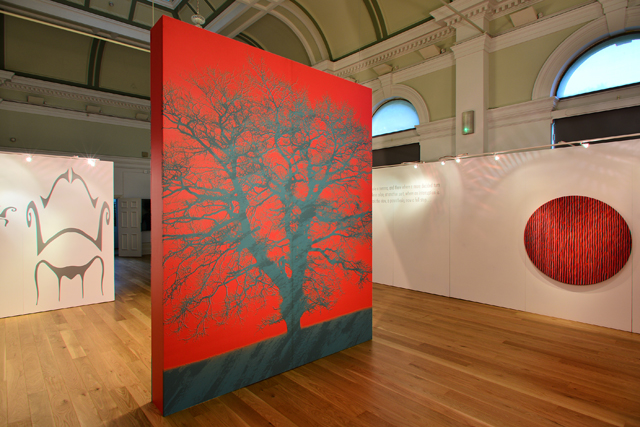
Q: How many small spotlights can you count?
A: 7